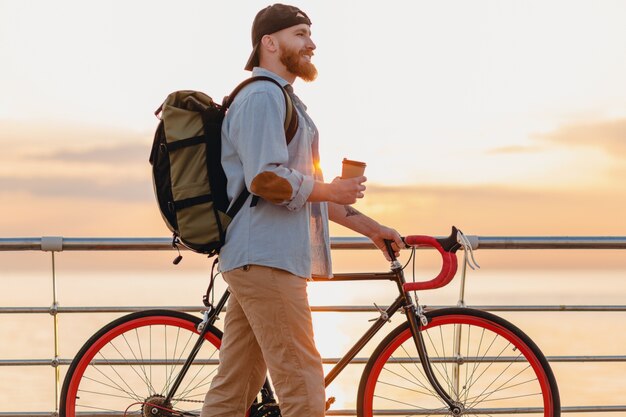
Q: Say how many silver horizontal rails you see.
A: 4